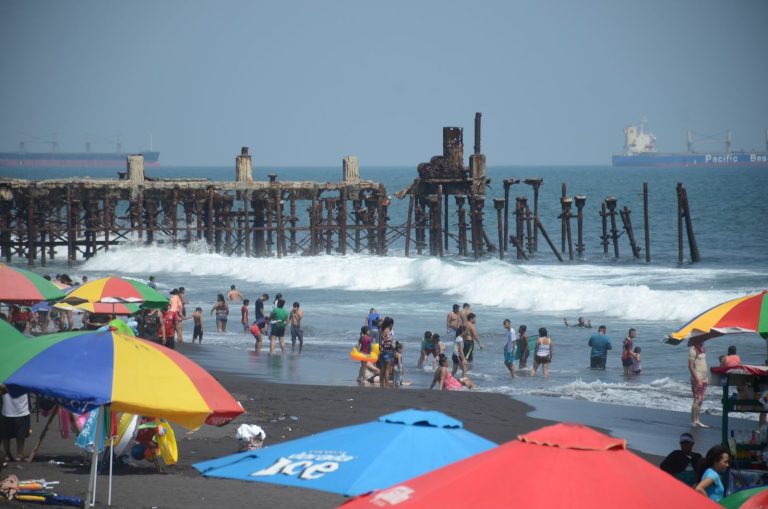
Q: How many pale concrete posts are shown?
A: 3